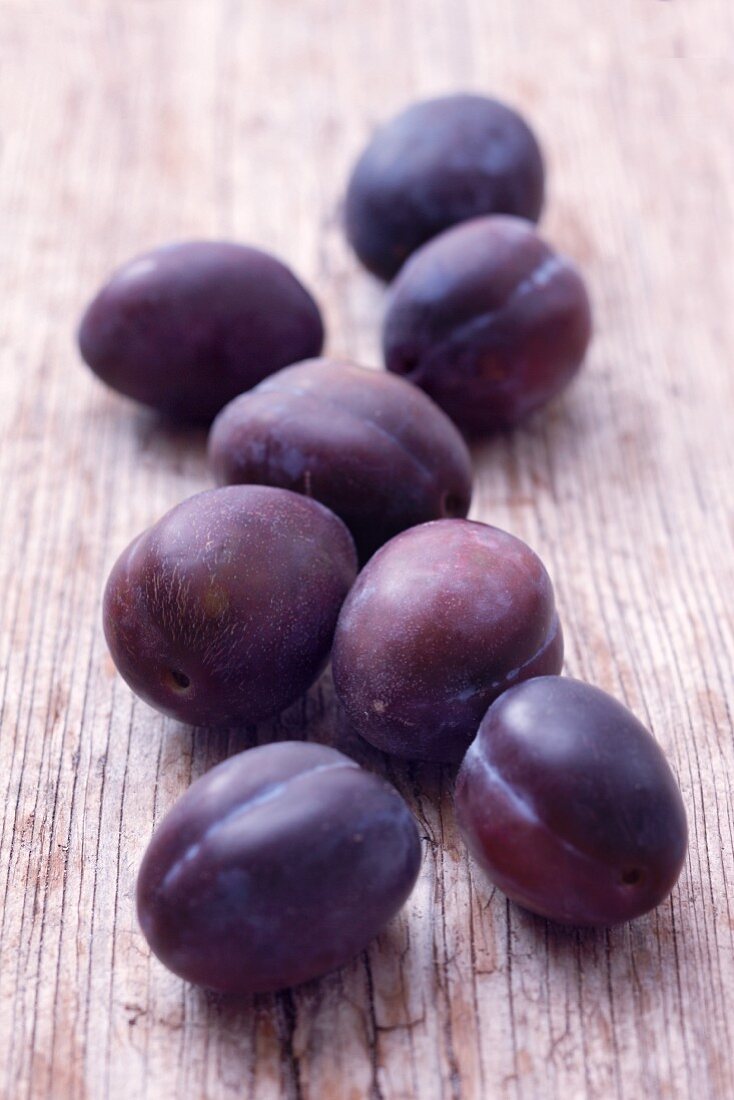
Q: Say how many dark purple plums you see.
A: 8